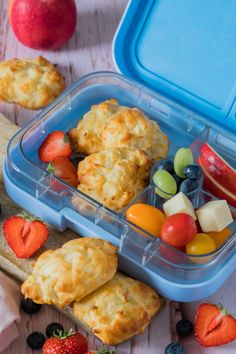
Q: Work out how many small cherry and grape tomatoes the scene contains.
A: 4